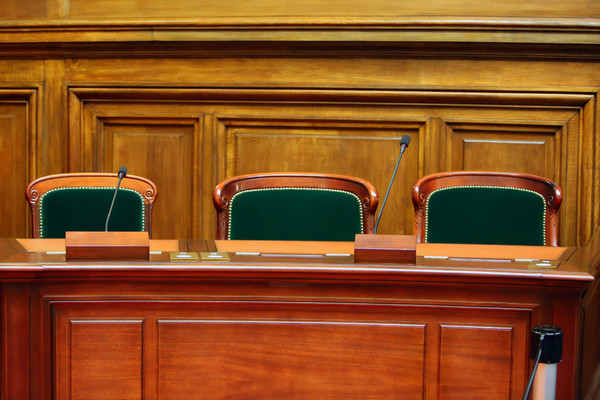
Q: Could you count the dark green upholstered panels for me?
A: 3